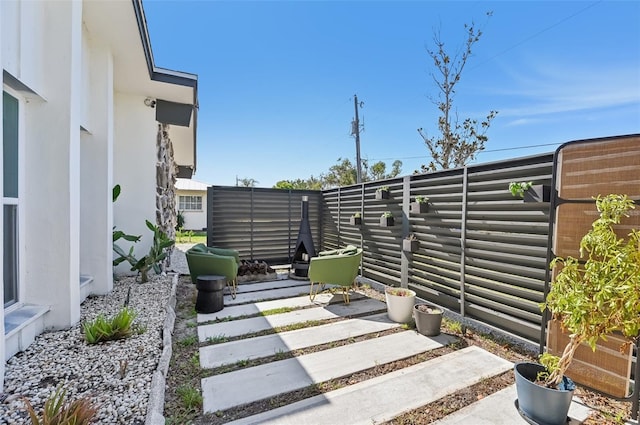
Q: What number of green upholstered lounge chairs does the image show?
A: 2